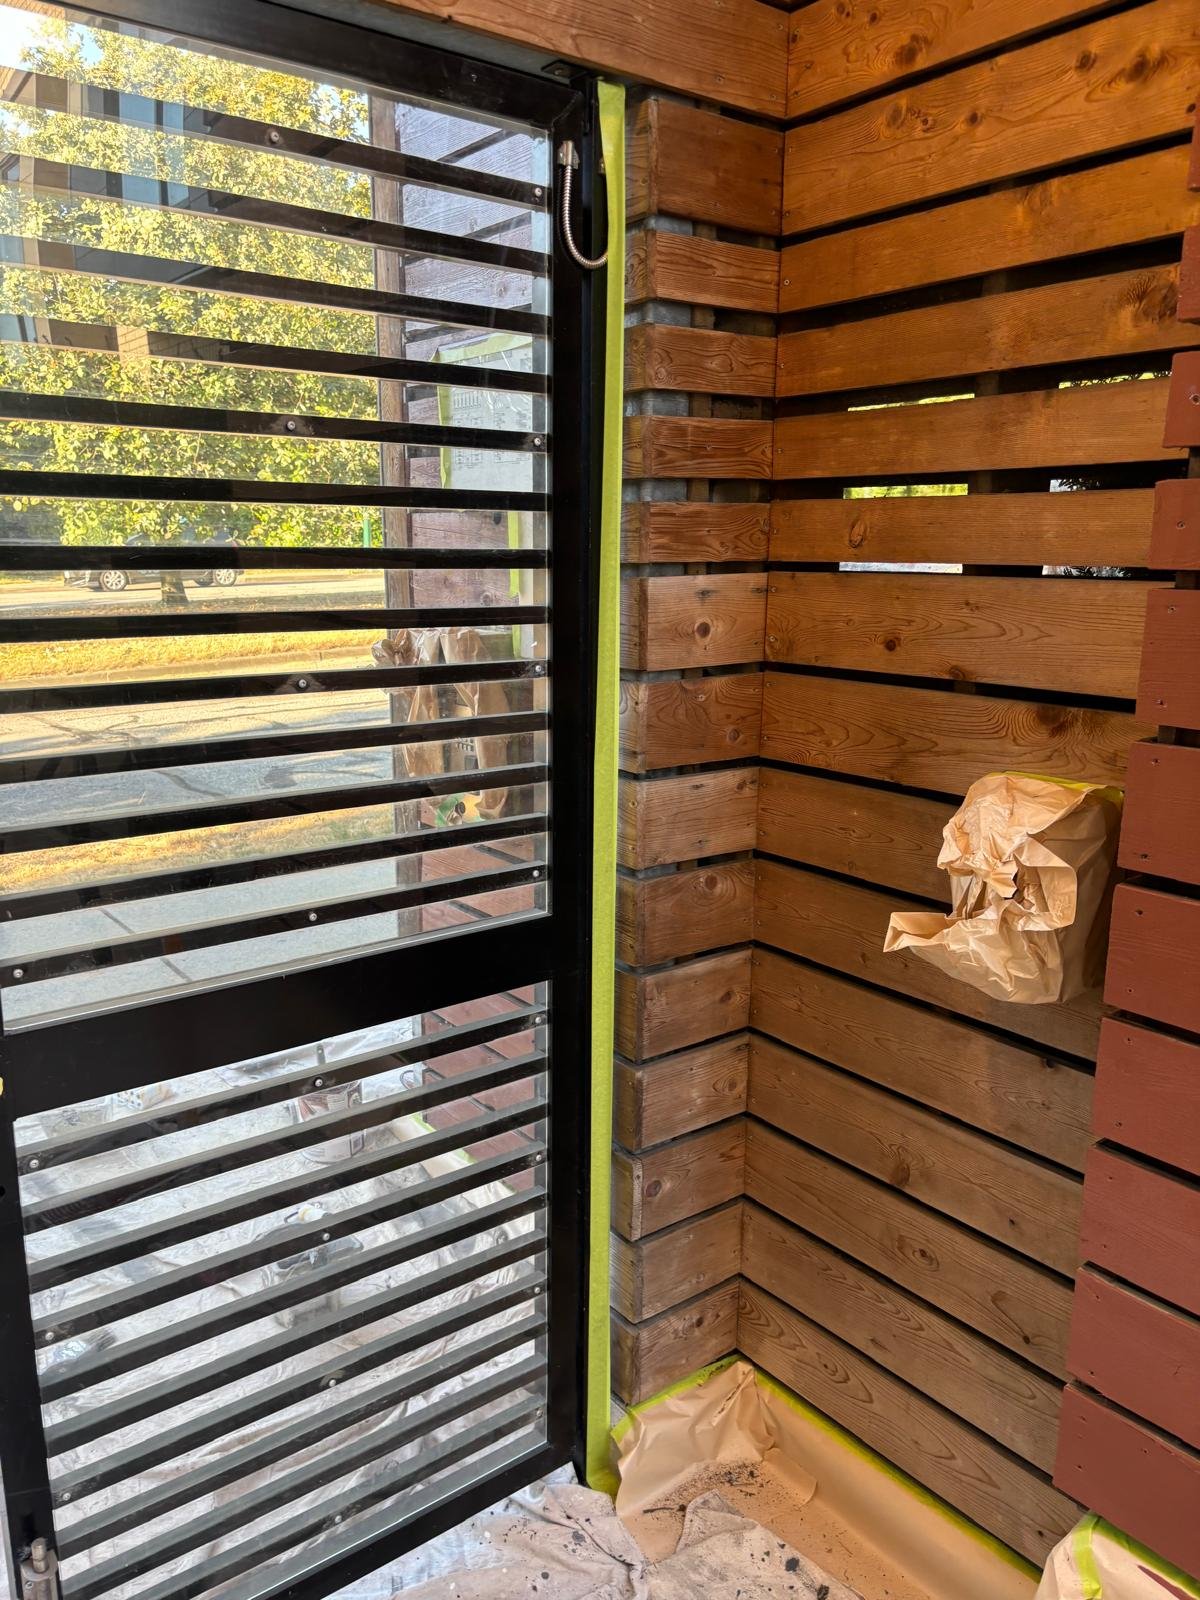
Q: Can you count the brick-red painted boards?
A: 11